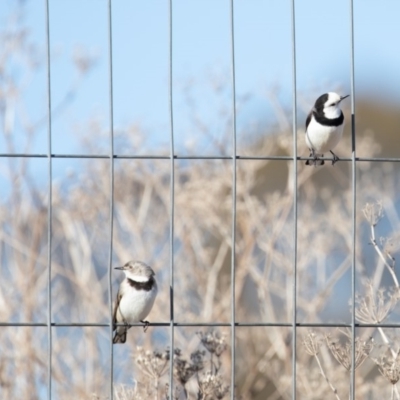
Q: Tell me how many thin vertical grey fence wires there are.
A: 6